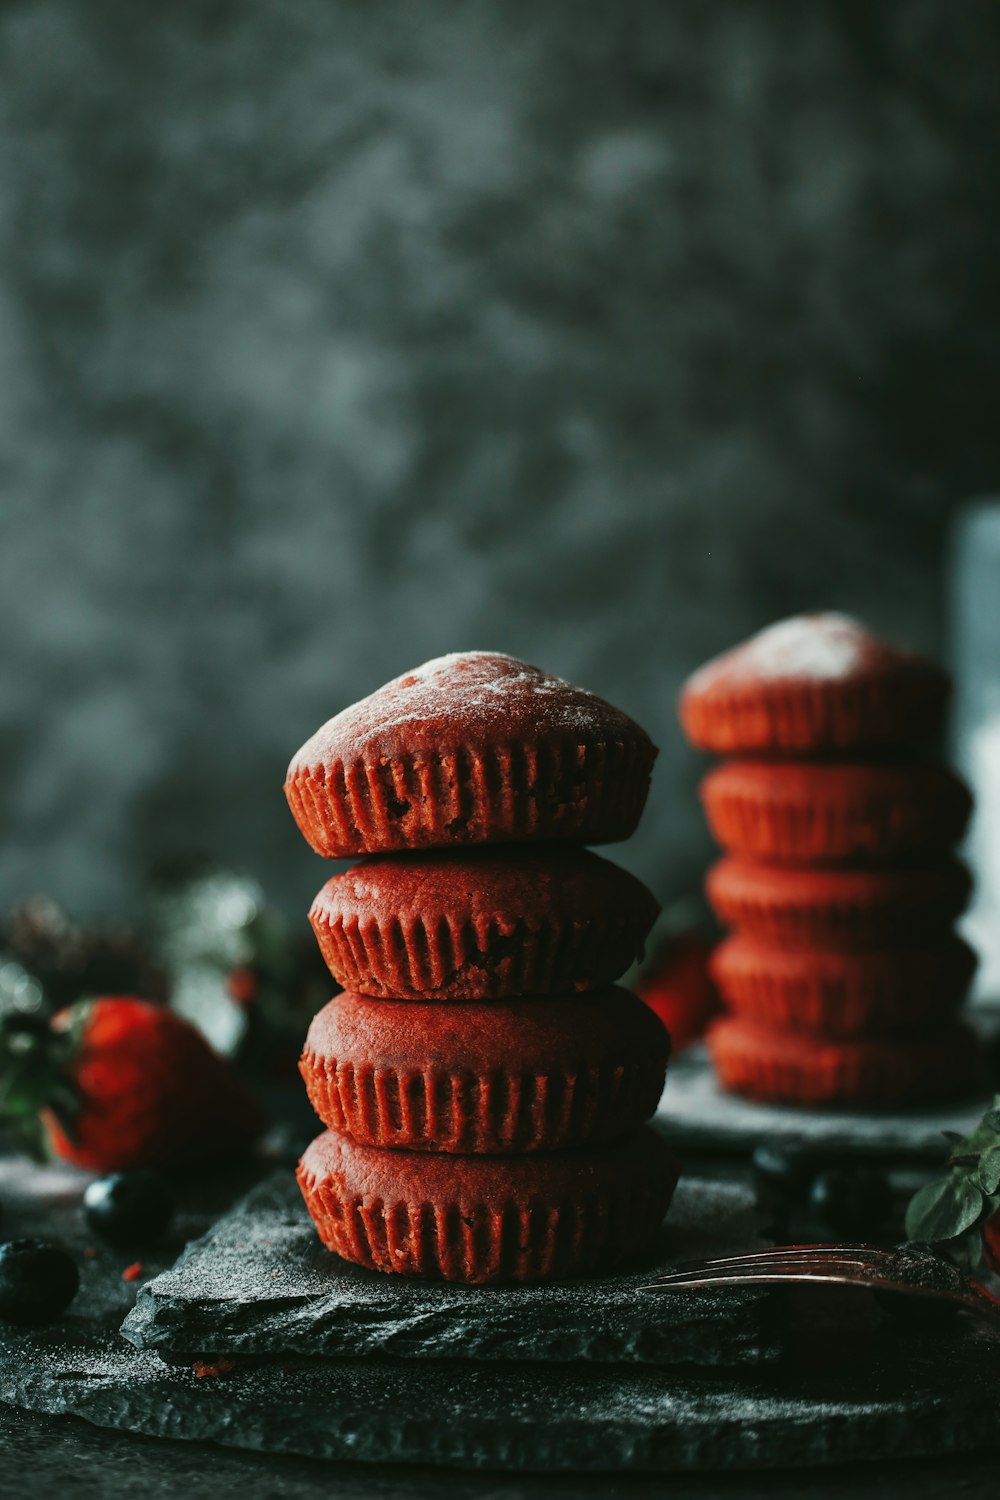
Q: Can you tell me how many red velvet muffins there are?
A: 9